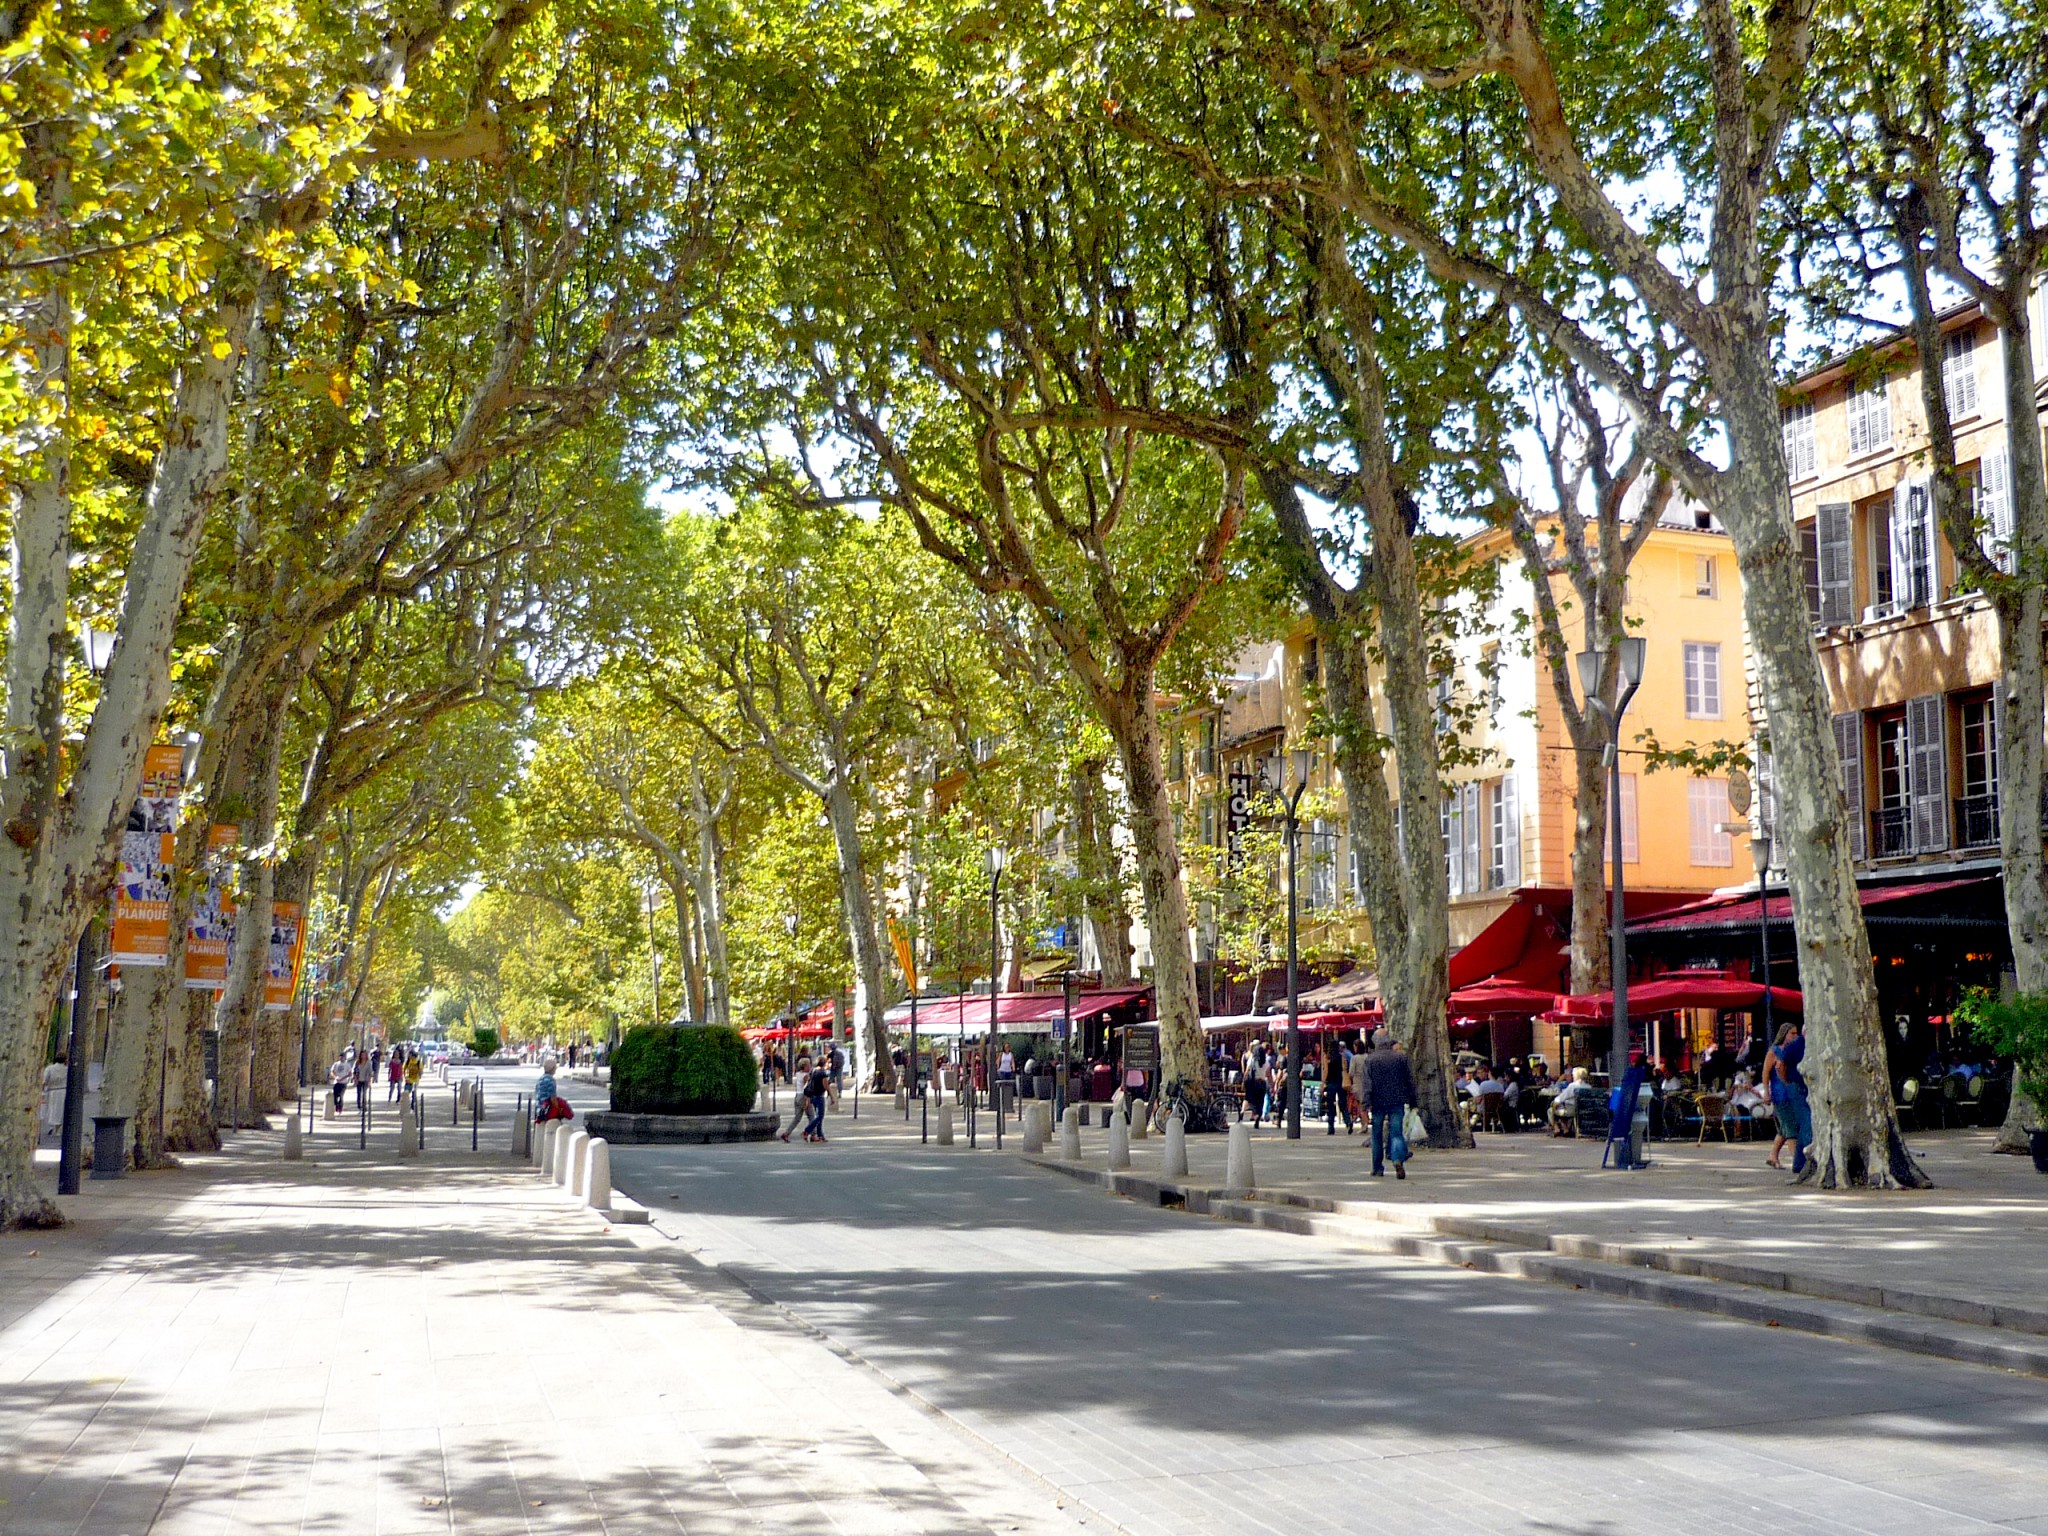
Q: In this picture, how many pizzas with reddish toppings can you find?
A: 0